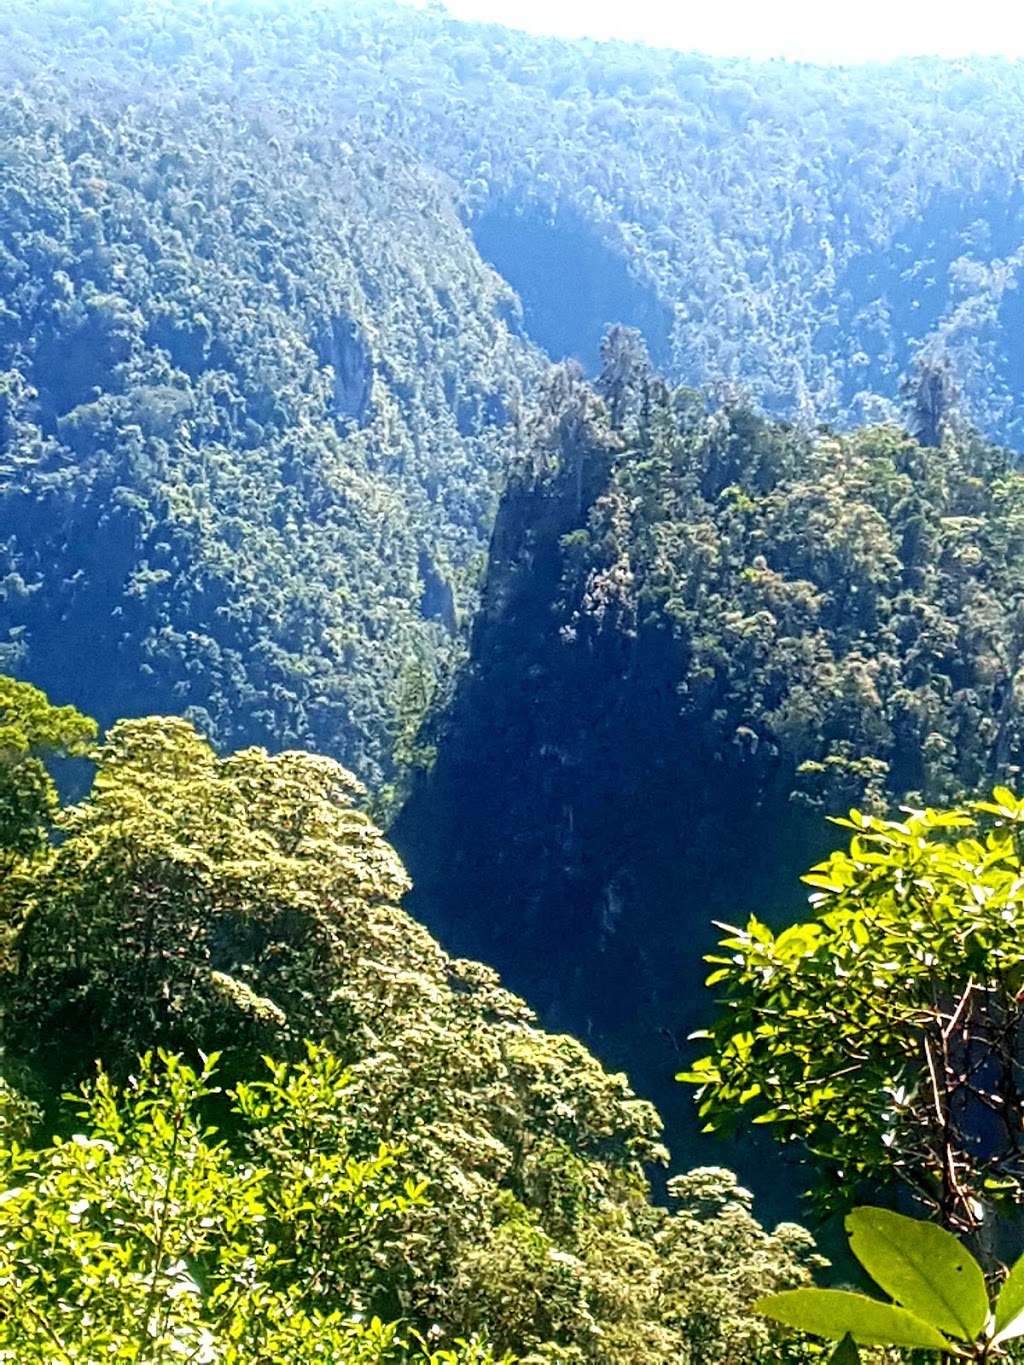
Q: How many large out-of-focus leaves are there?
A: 3